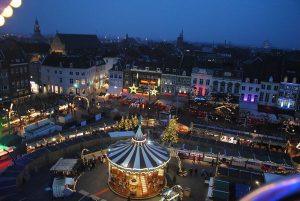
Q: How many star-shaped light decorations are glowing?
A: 2